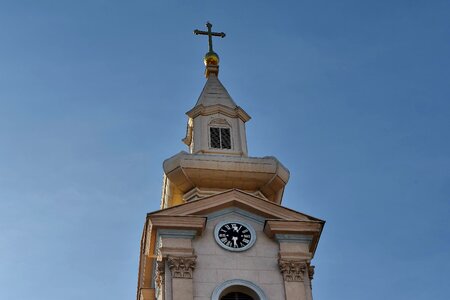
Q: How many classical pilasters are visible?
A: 2